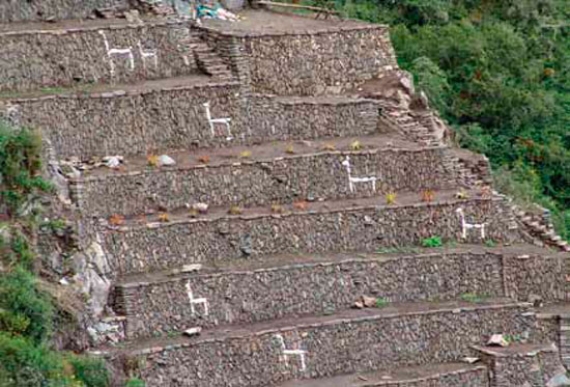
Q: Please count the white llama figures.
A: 7